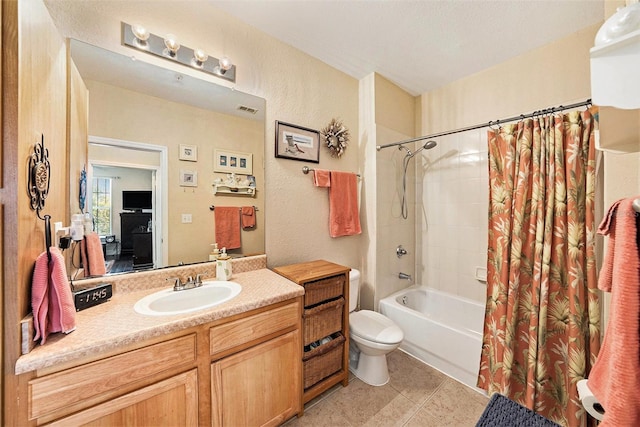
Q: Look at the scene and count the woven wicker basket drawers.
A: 3